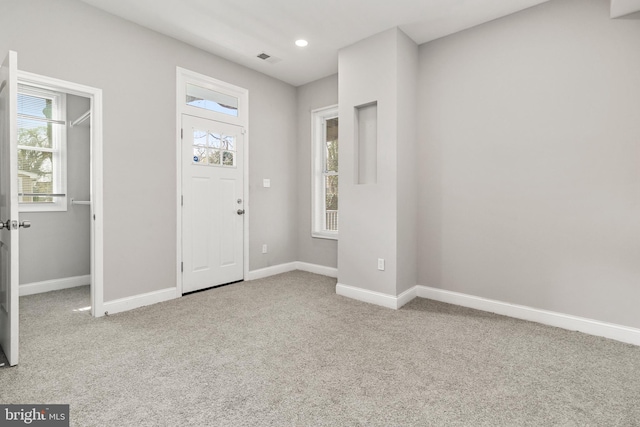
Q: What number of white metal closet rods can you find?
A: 2